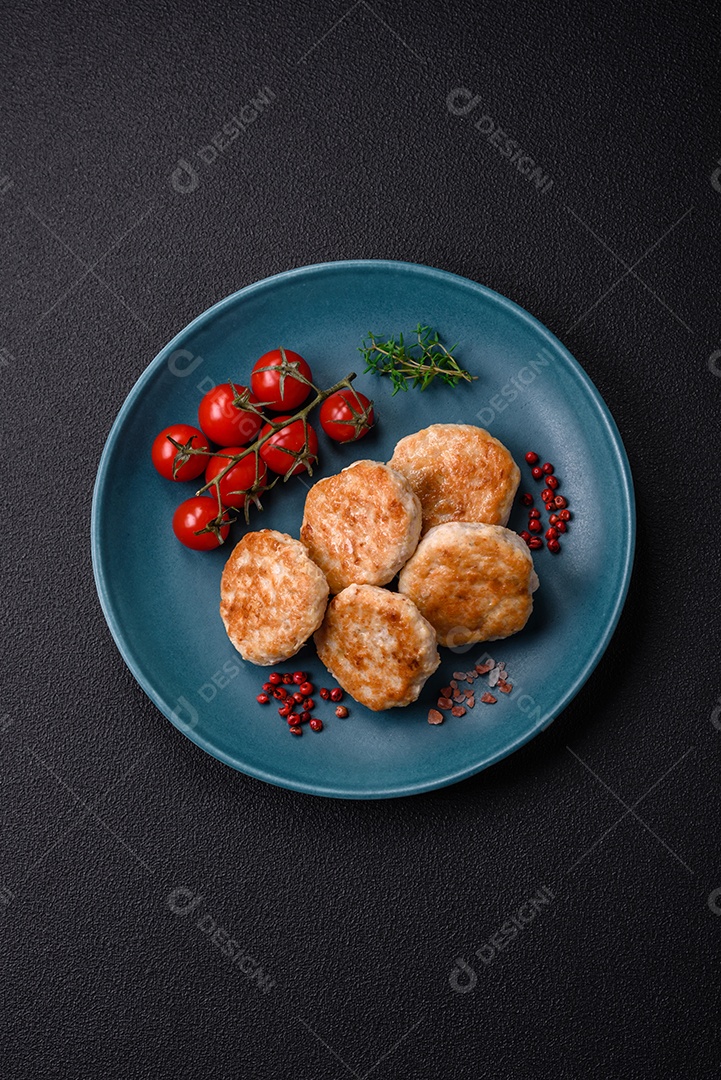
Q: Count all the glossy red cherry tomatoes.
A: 7